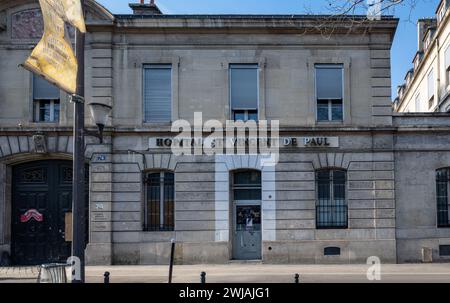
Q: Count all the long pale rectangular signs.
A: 1